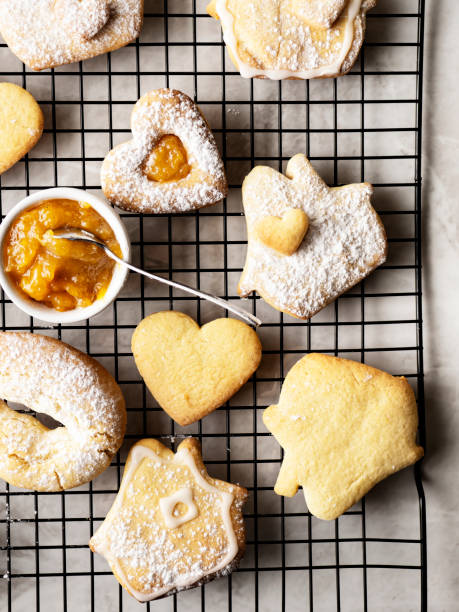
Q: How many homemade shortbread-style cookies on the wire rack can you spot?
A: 9